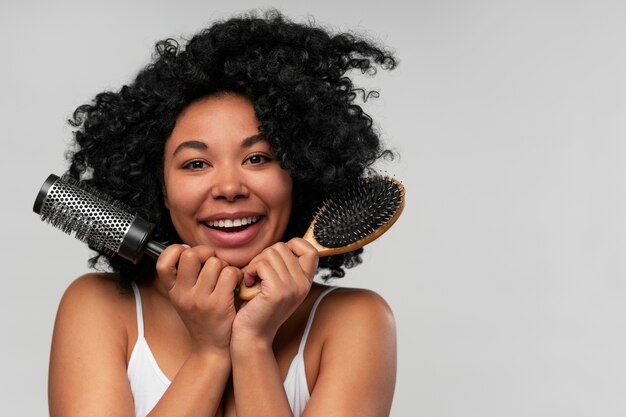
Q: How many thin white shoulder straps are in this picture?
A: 2